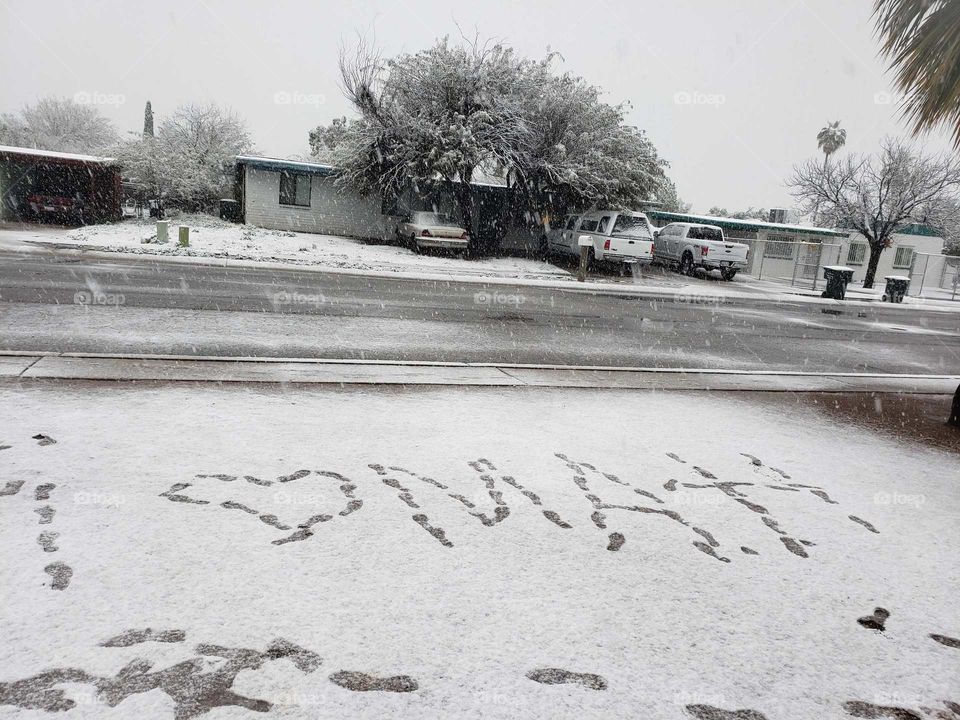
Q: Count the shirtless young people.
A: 0